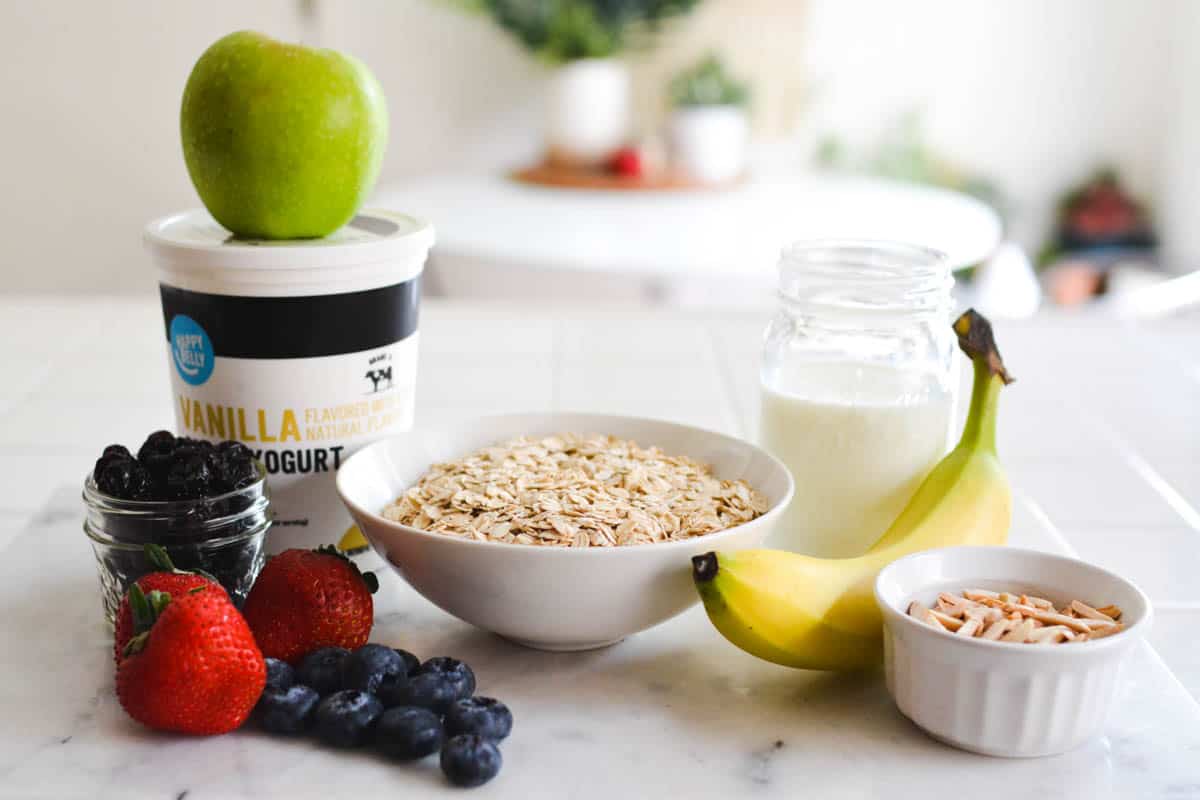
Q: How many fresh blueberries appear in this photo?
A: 11